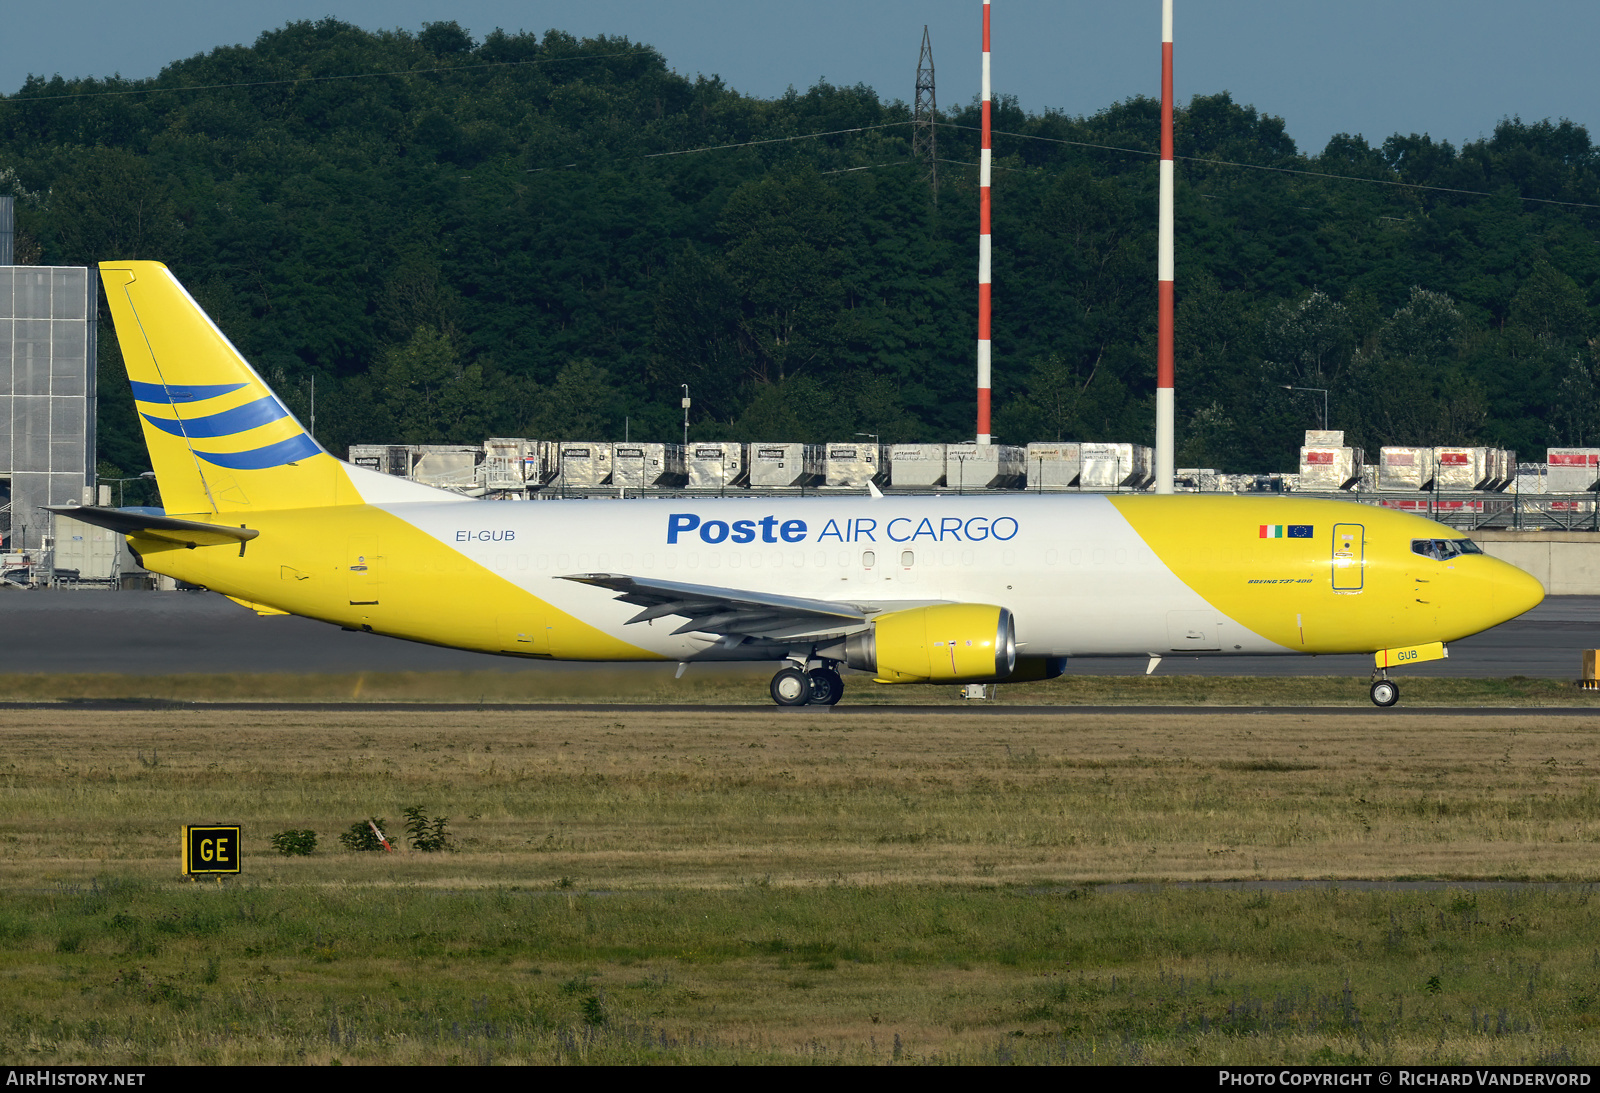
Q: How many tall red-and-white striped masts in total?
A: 2